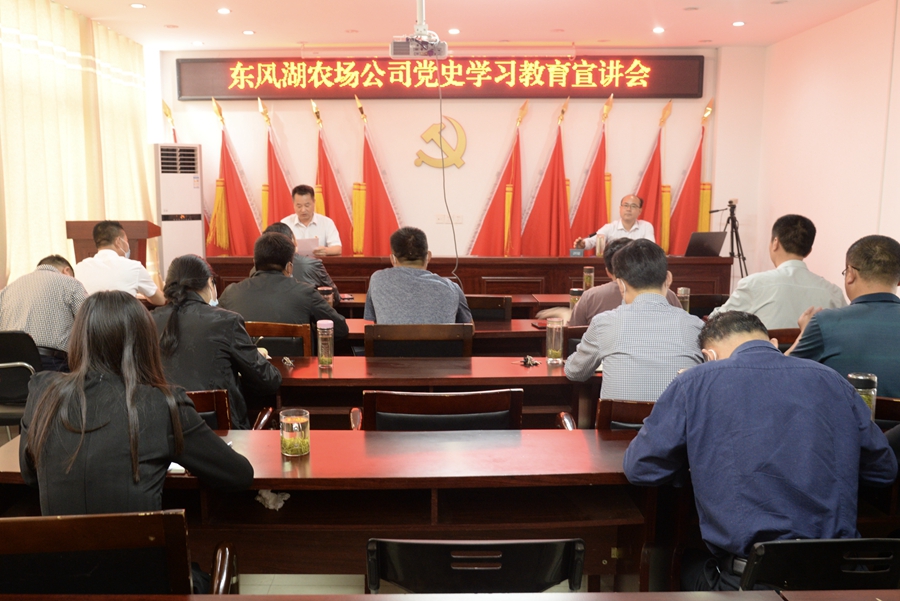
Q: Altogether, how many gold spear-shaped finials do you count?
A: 10